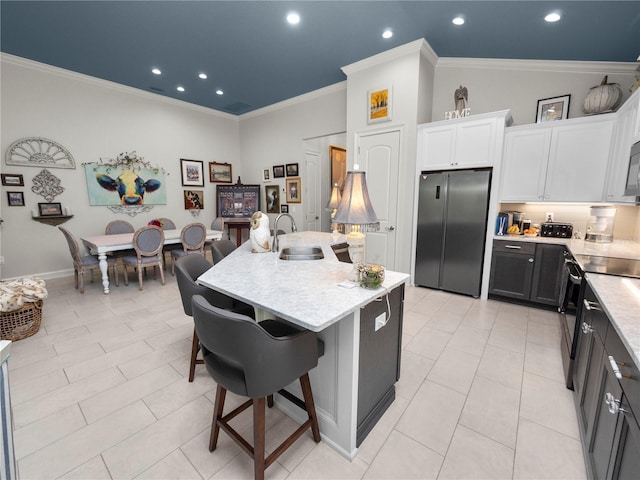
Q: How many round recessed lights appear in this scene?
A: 8